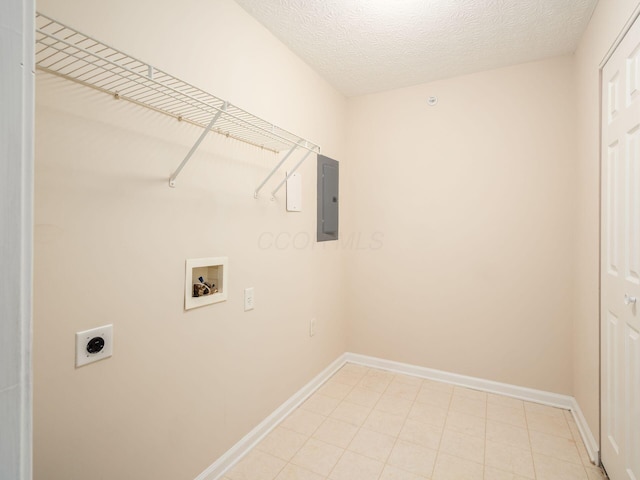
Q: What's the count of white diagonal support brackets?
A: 3